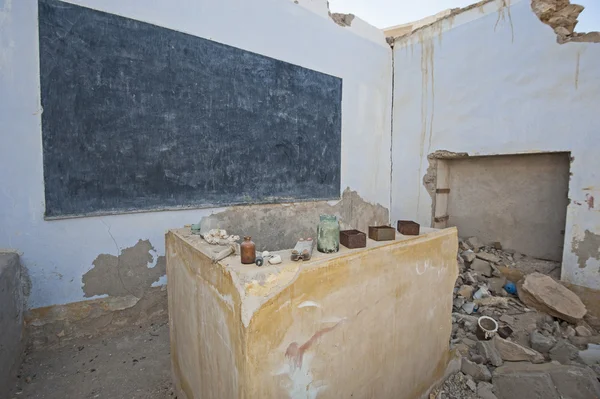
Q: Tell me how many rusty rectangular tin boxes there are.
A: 3